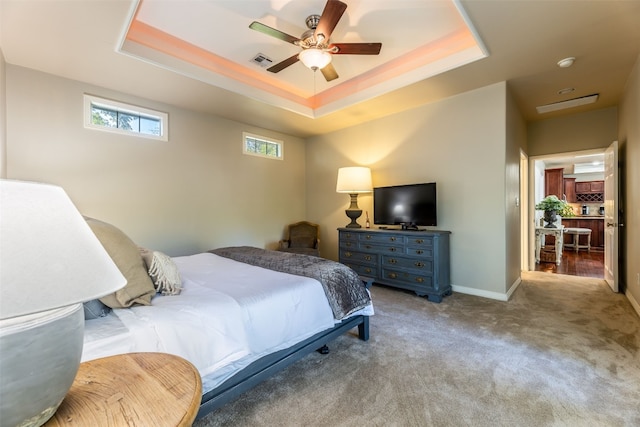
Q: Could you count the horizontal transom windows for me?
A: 2